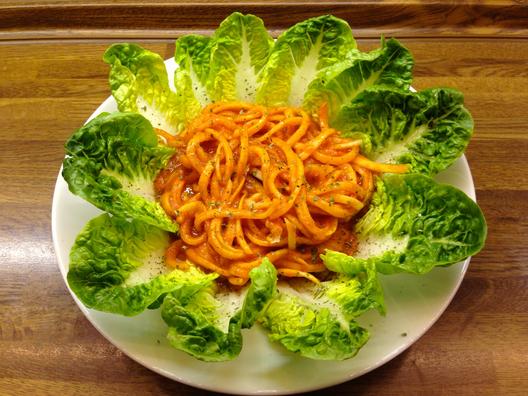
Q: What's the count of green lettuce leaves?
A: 11